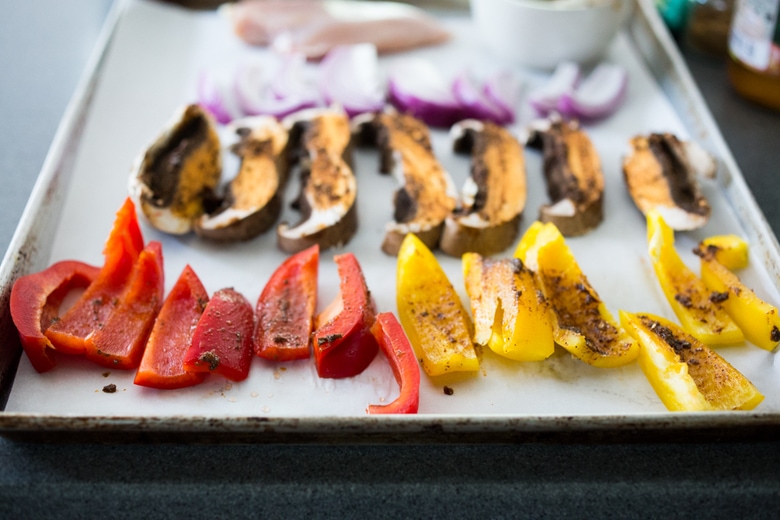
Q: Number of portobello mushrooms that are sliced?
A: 7